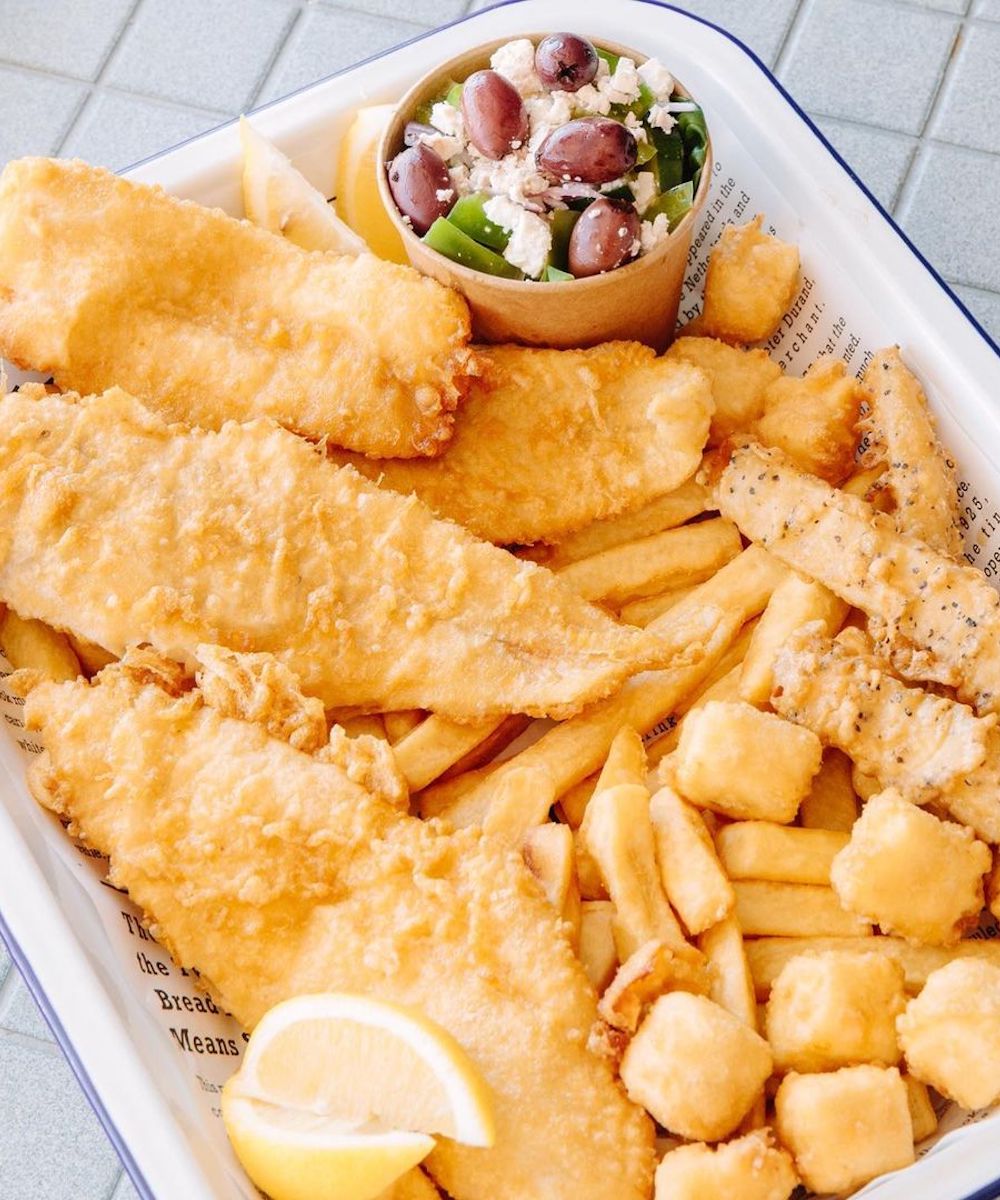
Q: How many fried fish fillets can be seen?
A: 4